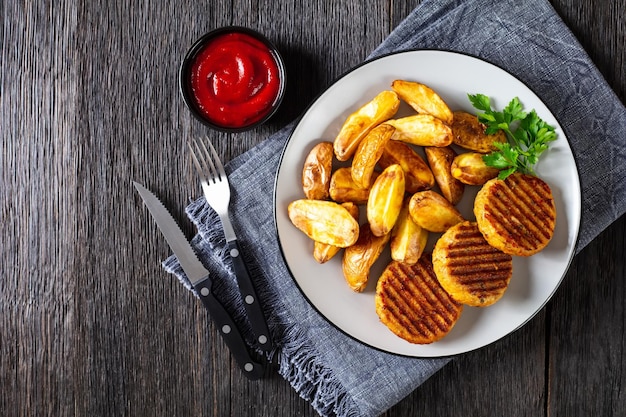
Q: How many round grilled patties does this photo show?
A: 3